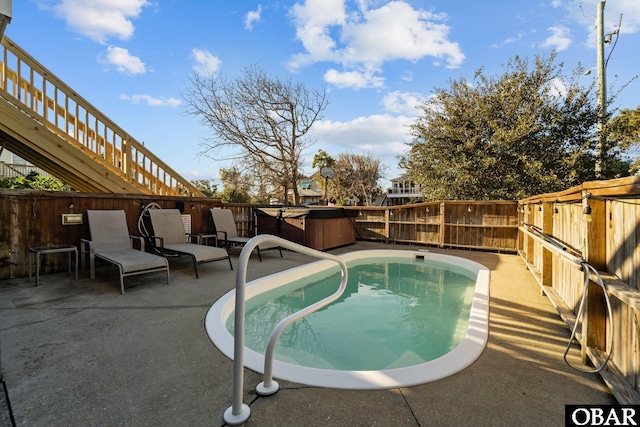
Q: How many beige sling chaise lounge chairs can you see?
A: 3